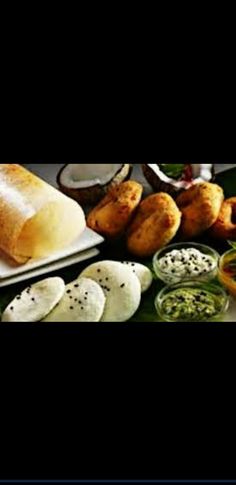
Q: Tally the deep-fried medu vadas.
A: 4